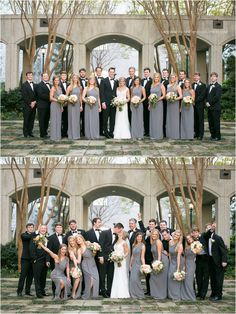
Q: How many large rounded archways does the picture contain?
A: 6